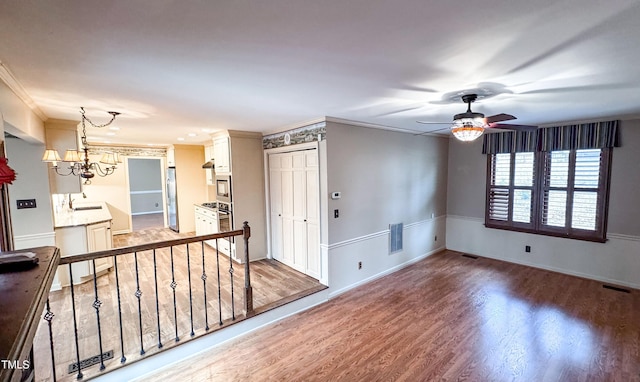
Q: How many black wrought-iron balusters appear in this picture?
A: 11